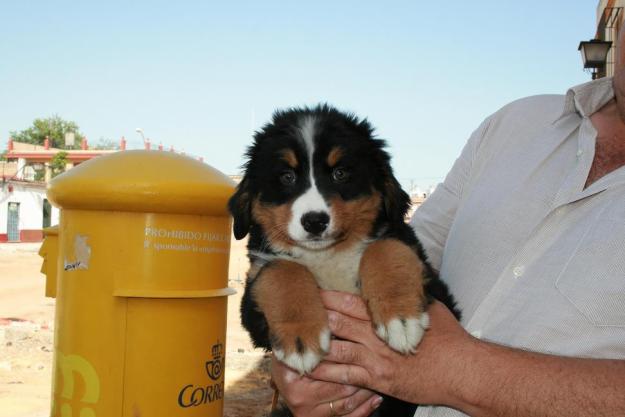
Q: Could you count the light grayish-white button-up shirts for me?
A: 1